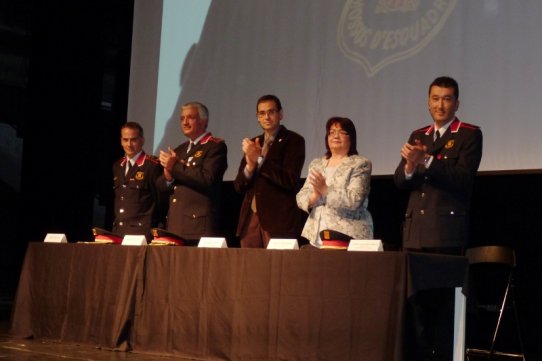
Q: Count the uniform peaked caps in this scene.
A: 3